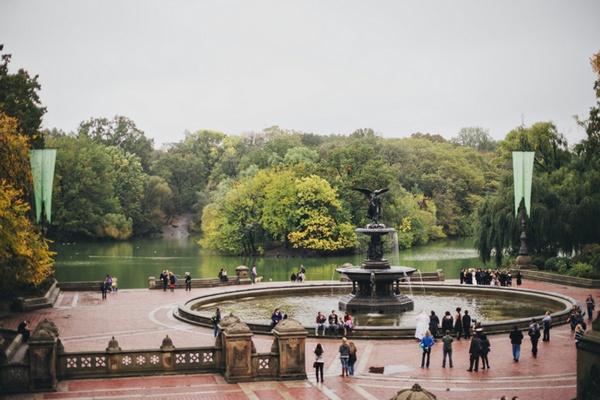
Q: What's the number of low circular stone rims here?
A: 1